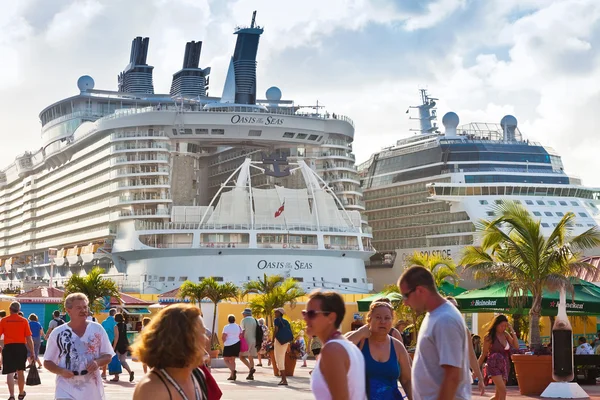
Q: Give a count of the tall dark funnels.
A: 3